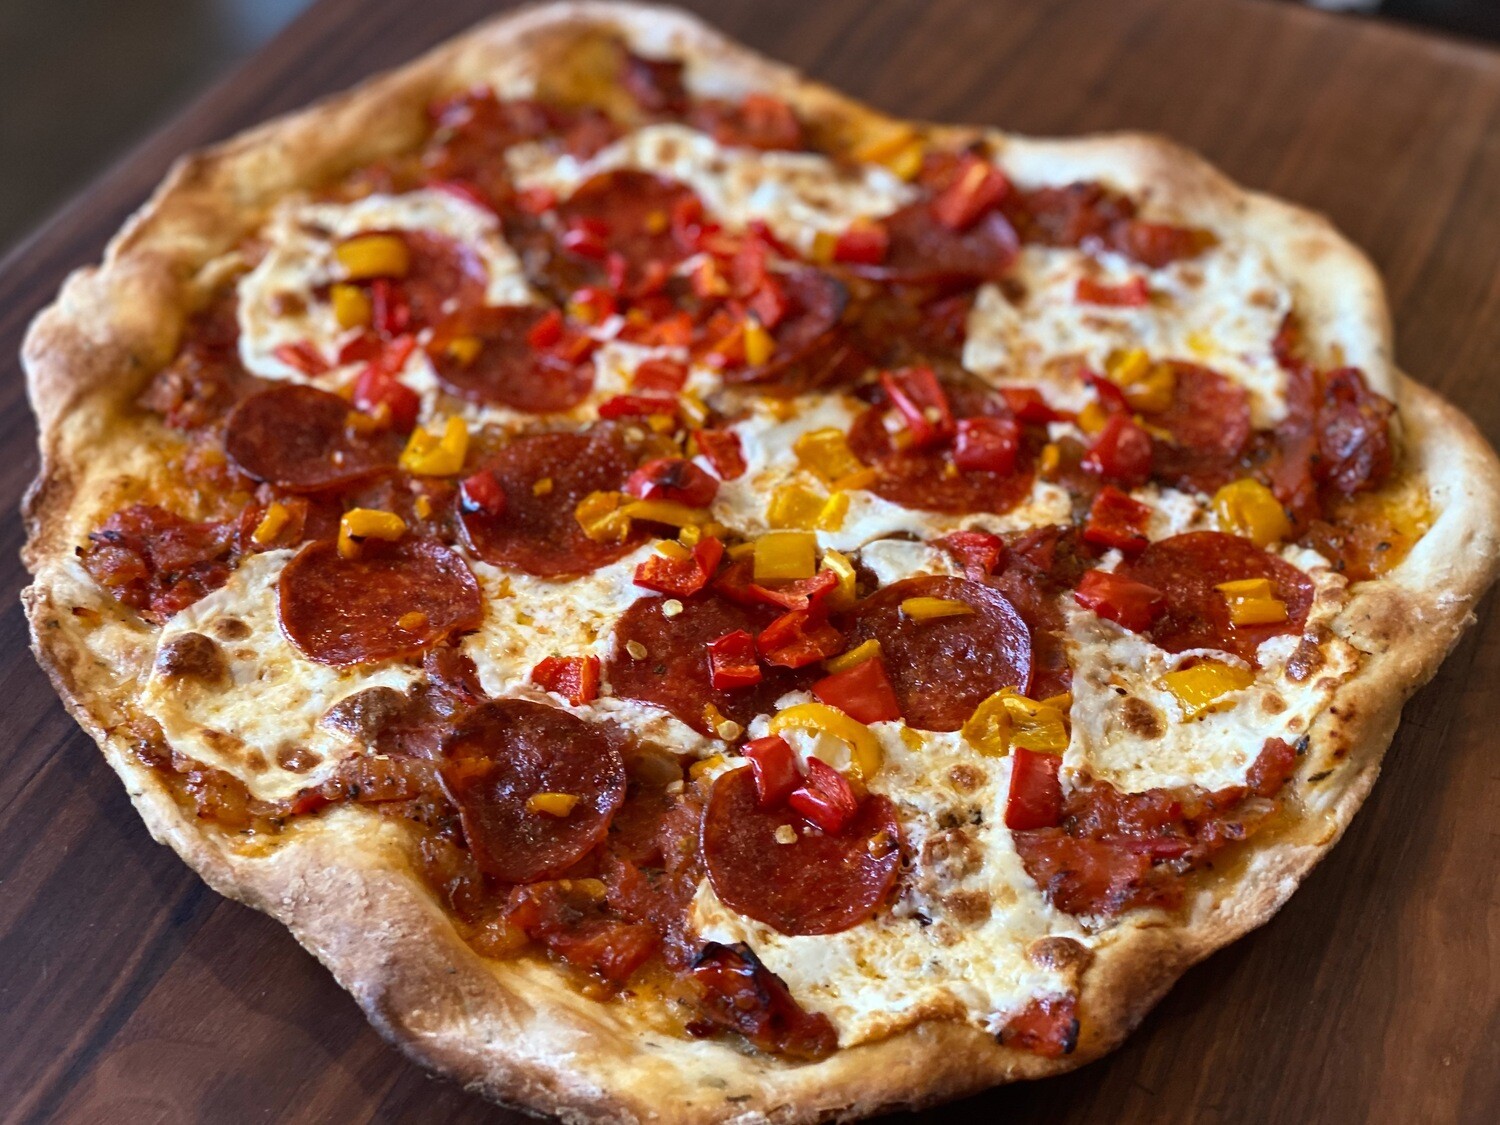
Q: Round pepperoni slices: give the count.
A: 15